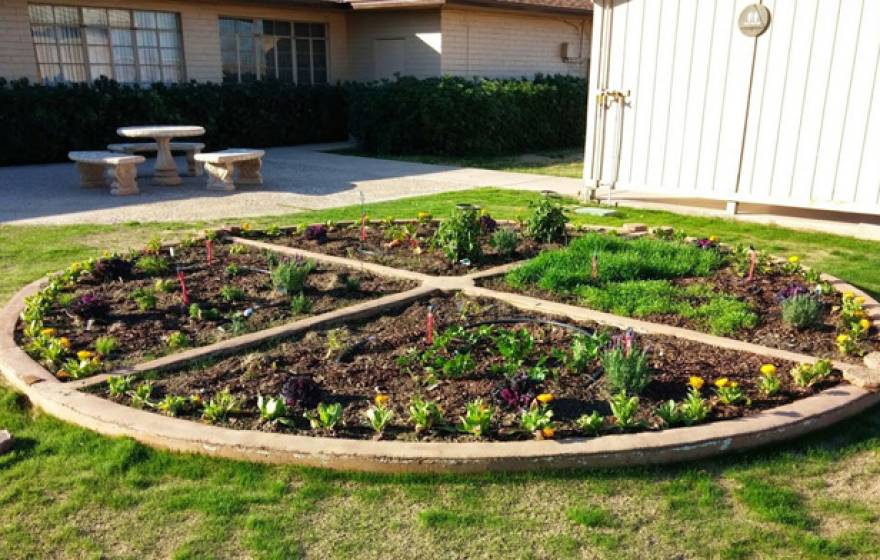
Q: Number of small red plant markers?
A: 7